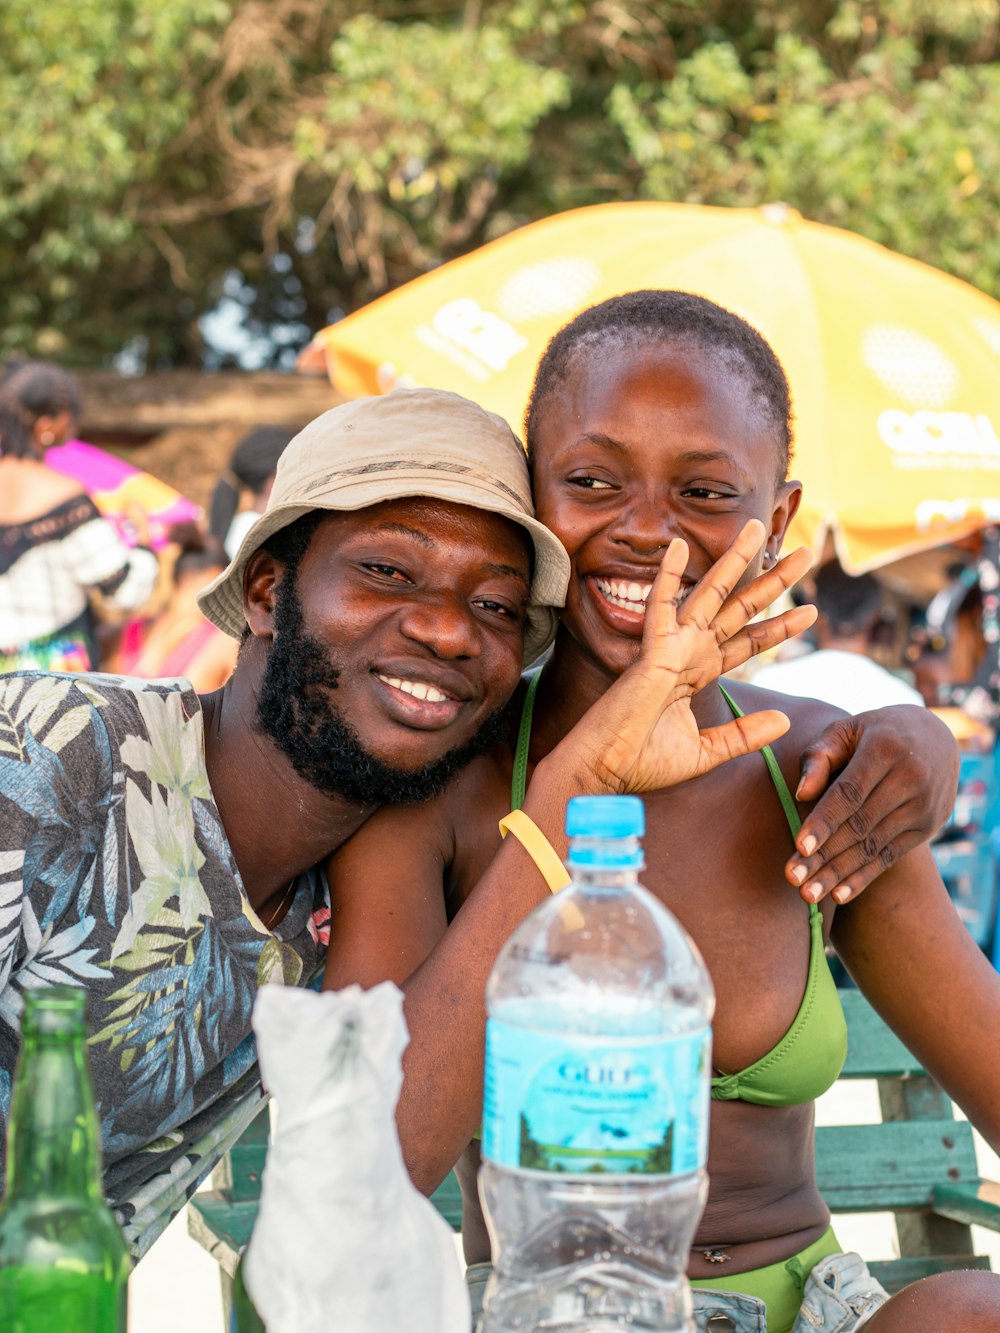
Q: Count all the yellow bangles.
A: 1